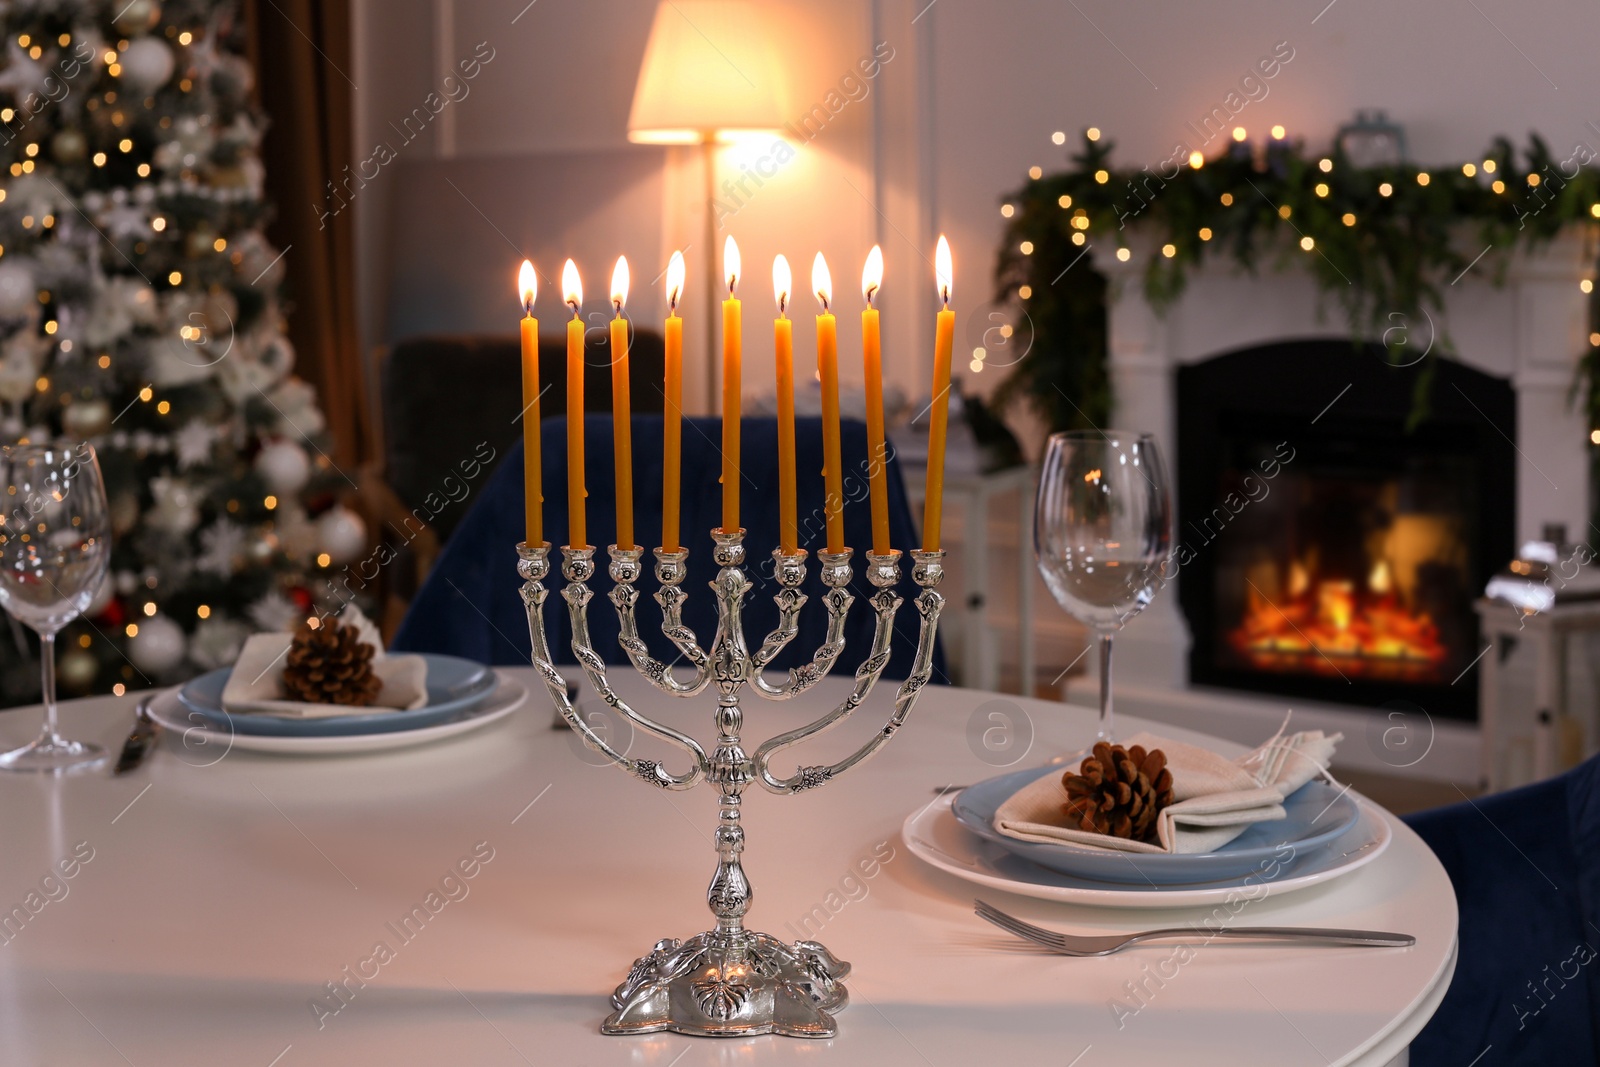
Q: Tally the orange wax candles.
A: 9